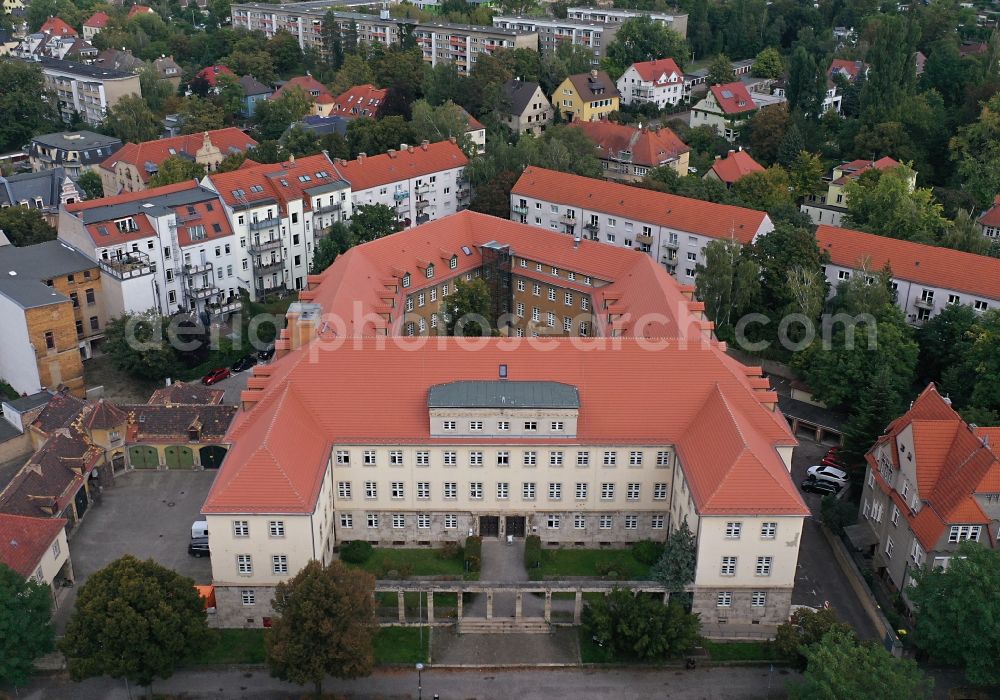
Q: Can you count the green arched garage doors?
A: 2